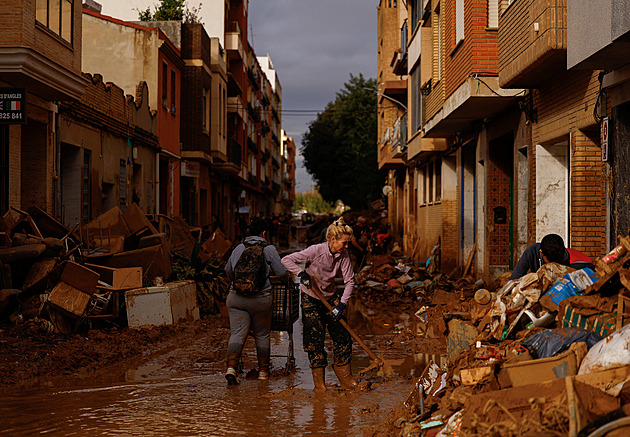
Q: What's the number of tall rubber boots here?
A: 2